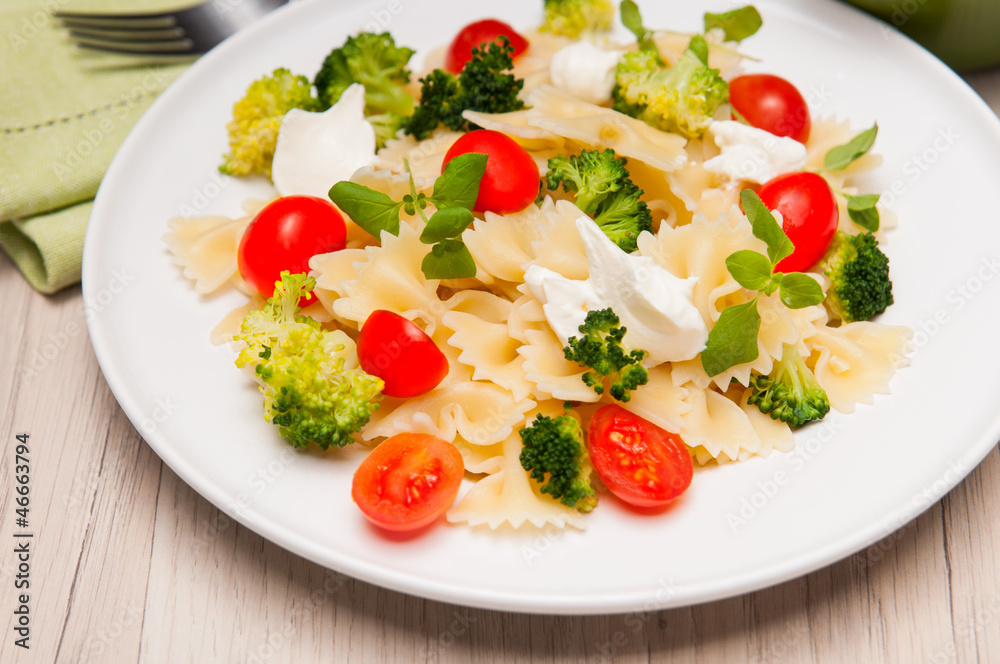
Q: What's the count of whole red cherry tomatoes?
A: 6